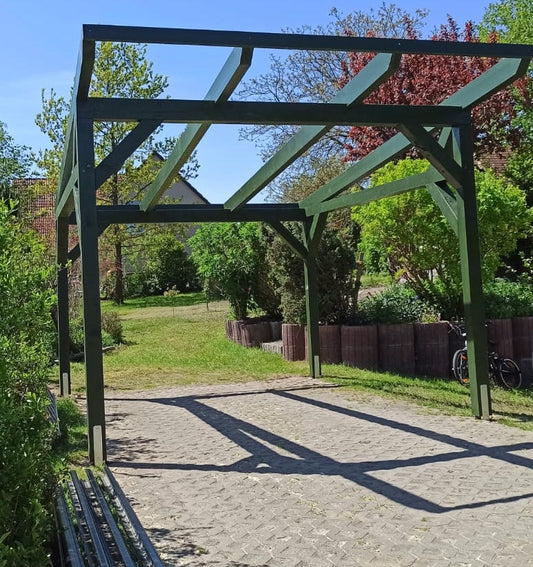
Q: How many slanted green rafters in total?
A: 4